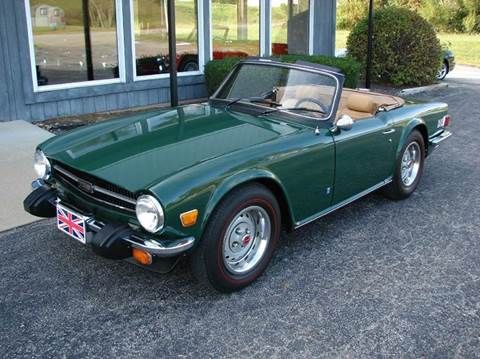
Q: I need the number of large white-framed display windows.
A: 4